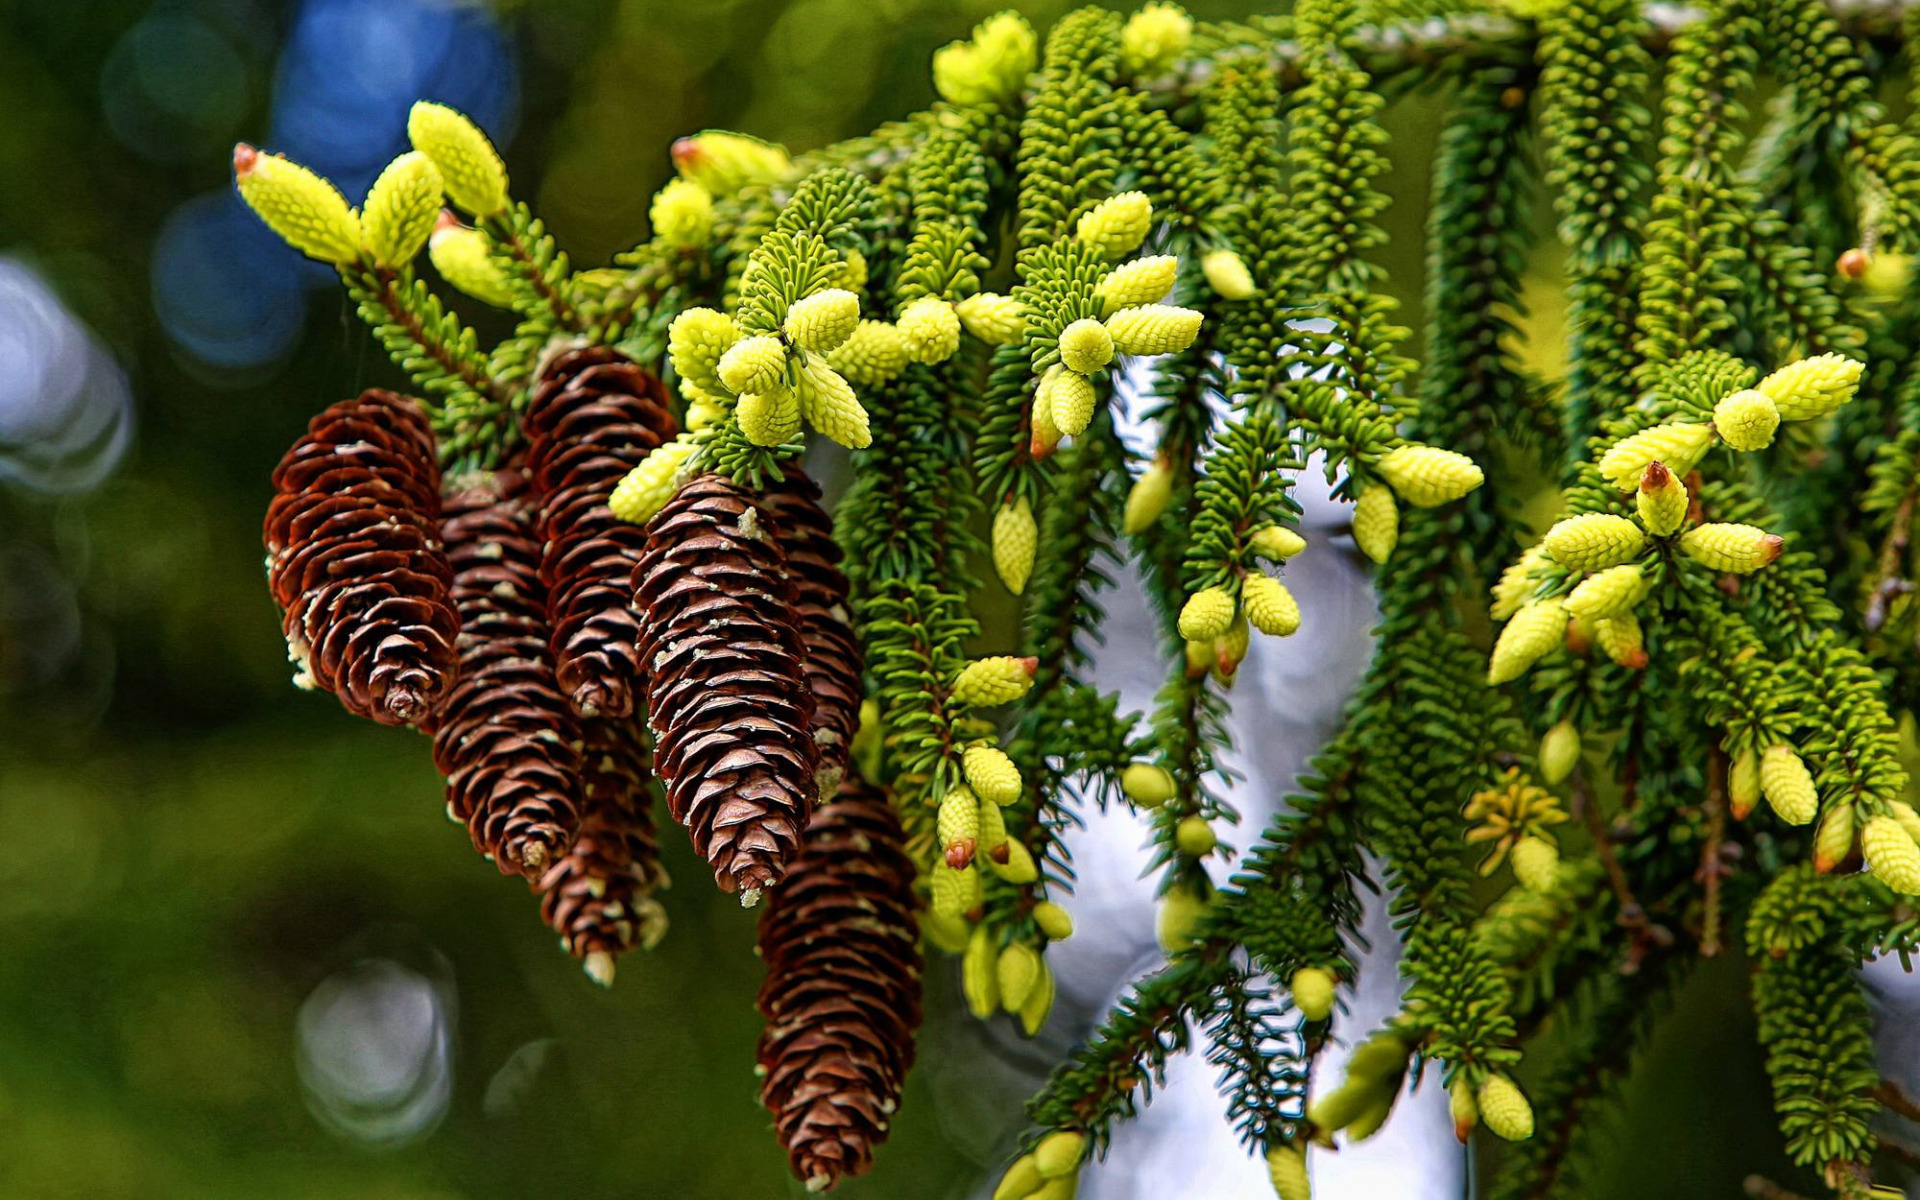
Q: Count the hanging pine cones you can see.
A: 7